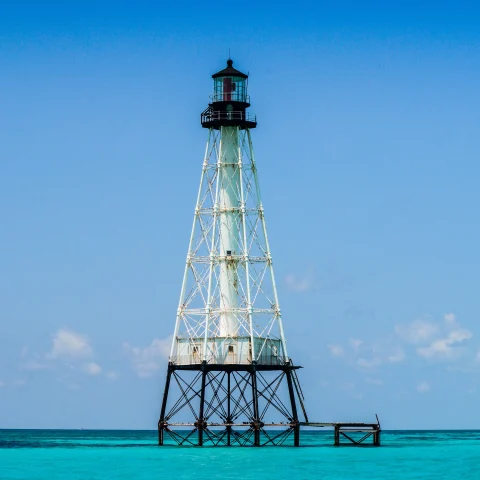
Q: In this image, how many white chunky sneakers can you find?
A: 0